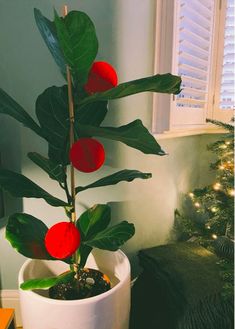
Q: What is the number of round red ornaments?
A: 3